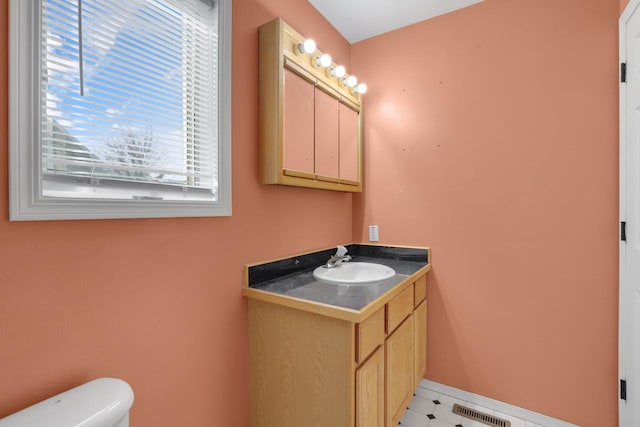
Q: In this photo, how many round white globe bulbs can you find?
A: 5